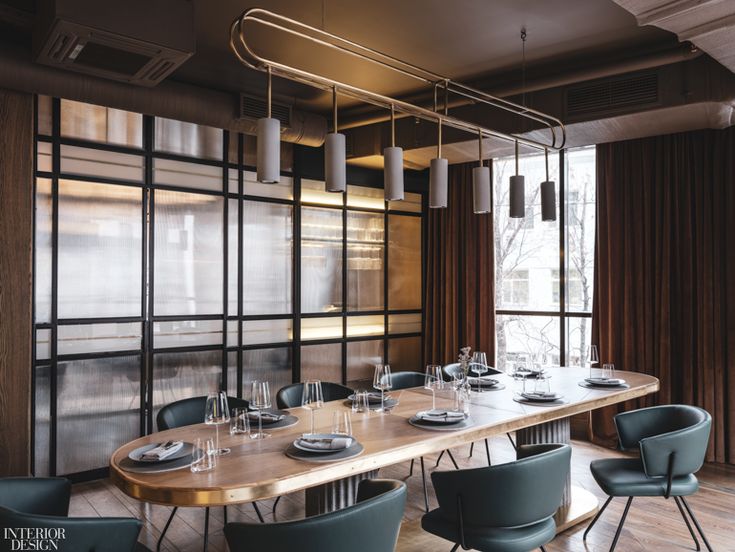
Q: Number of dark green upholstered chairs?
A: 9